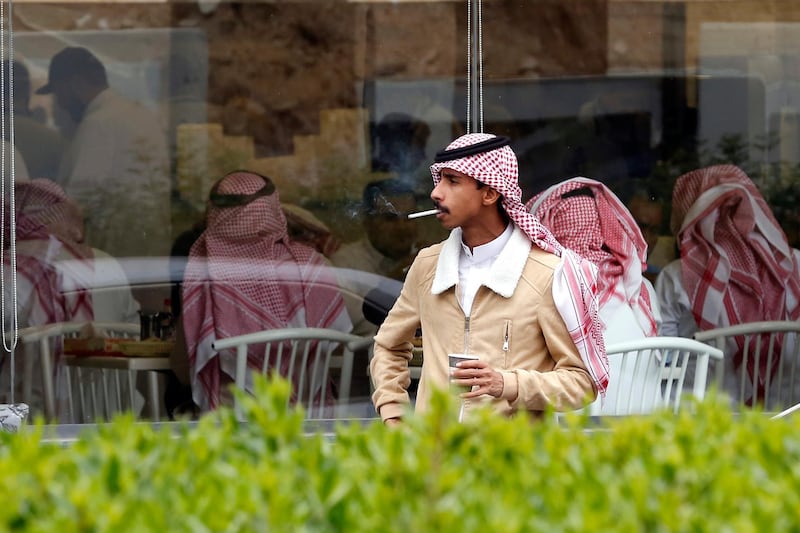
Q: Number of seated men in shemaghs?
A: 4